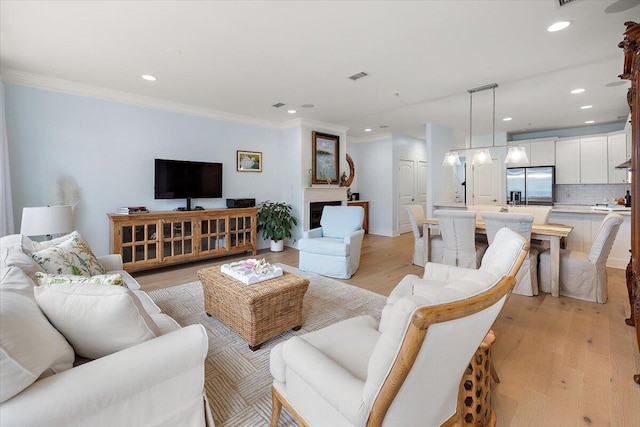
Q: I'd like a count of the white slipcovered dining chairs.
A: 6